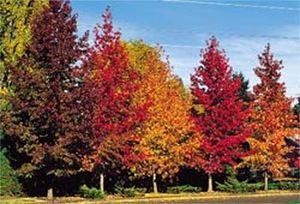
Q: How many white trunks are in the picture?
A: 5